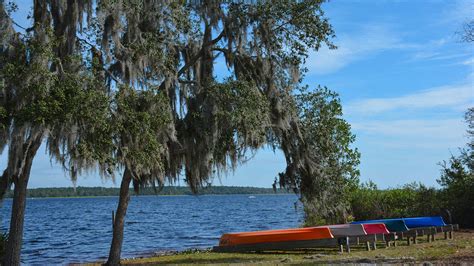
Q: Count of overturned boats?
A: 5